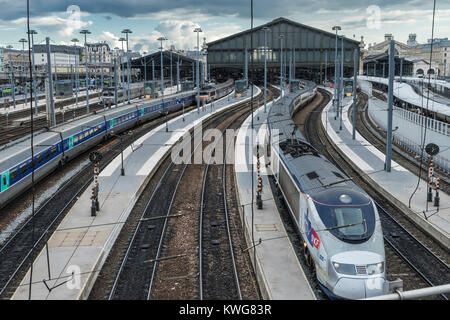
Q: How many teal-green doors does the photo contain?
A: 4